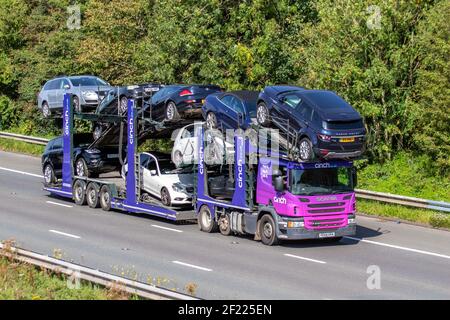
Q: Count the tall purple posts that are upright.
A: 4